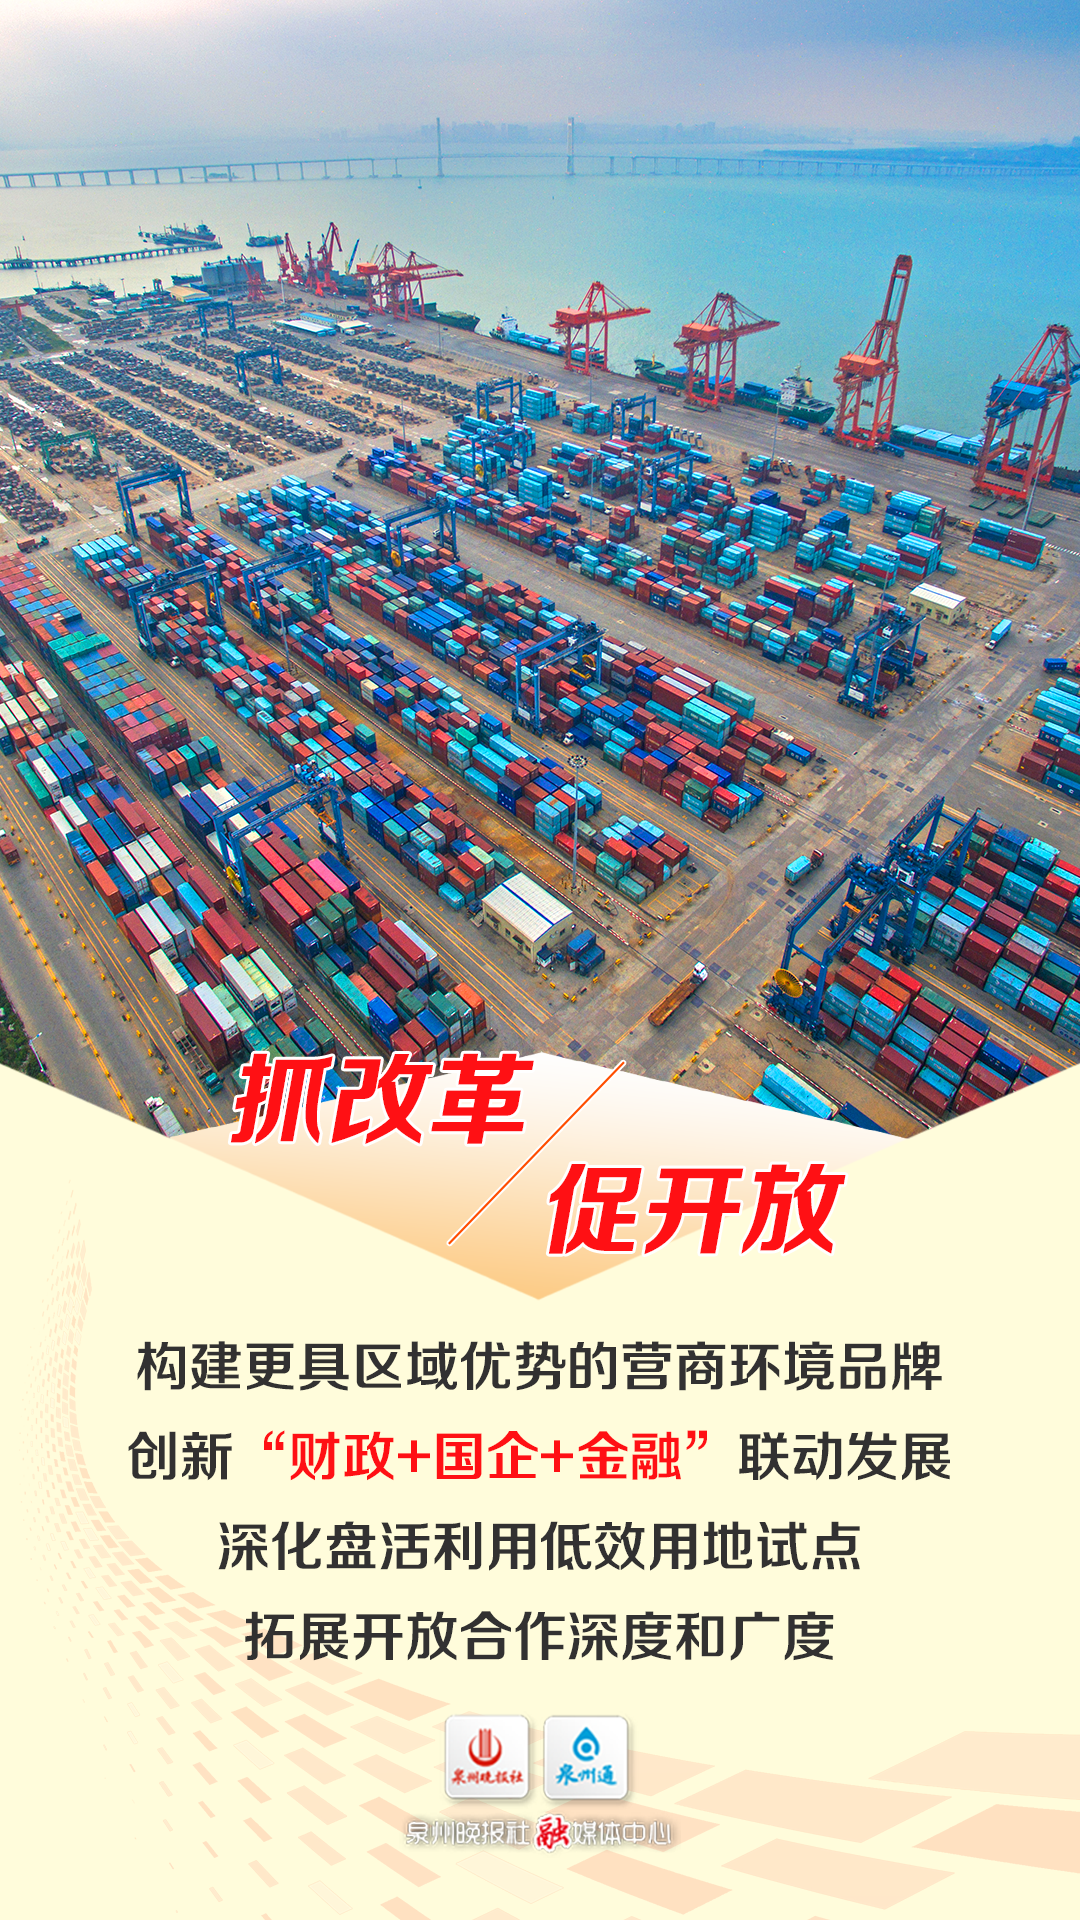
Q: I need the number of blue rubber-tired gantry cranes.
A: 15